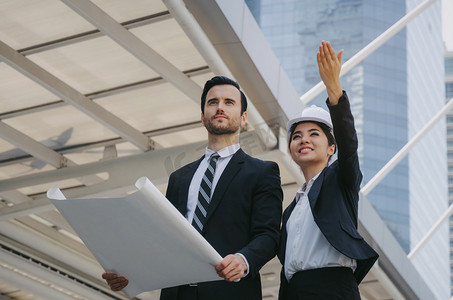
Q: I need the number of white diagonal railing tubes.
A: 3